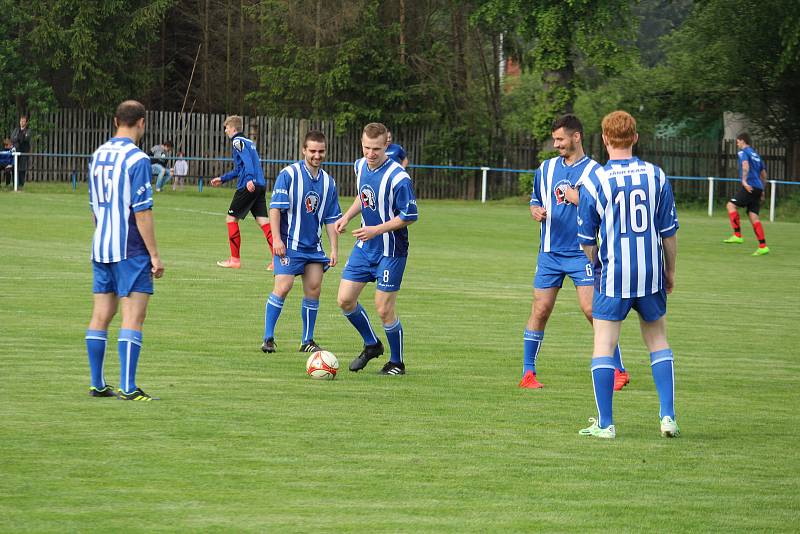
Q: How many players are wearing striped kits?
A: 5